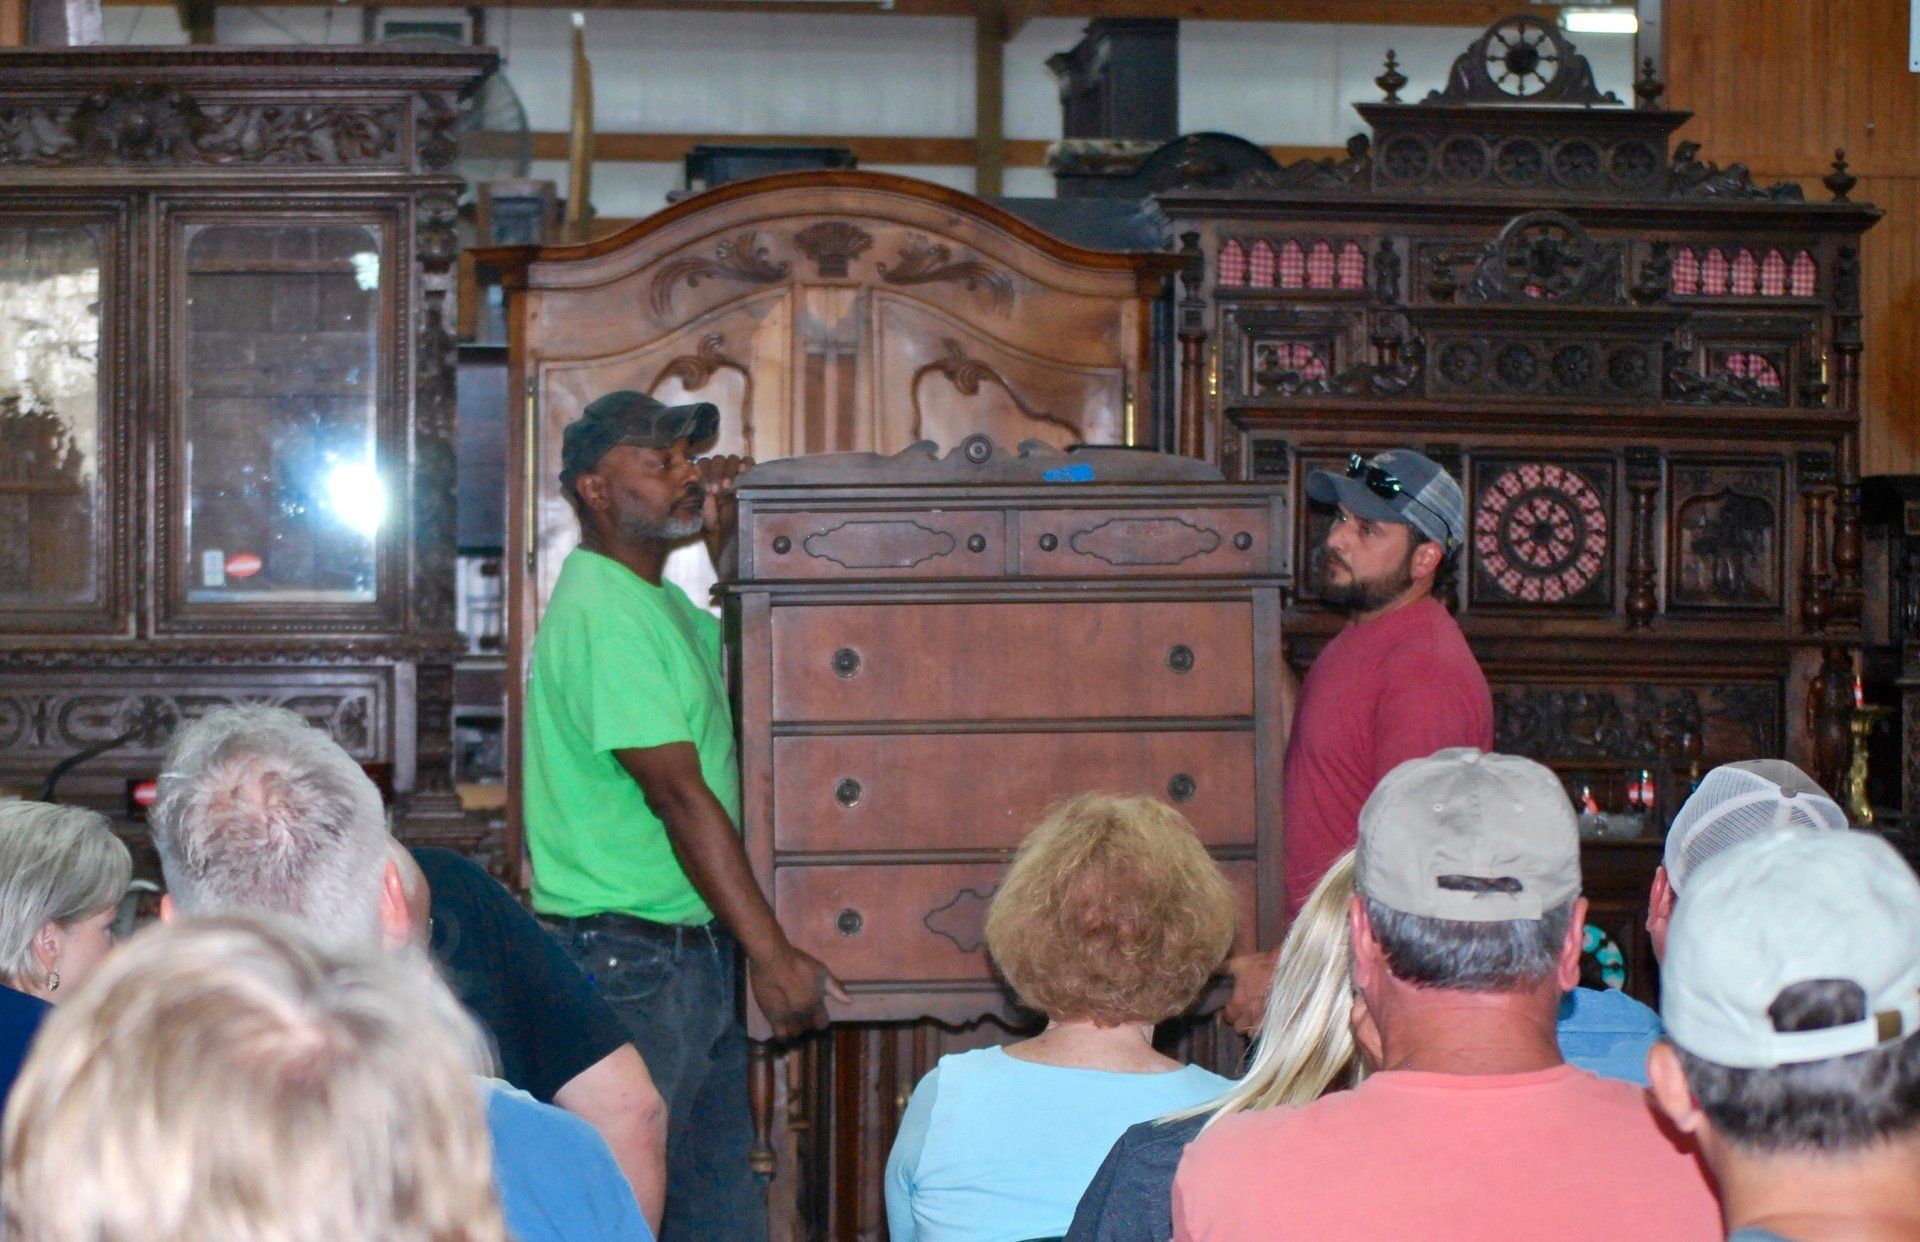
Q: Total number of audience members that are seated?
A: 9